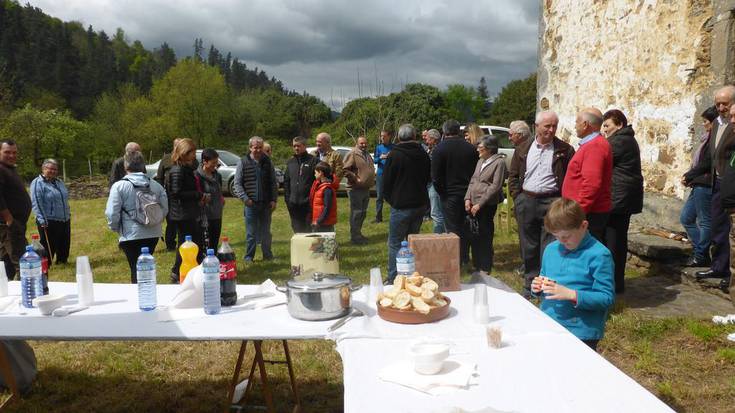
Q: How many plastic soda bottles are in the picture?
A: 3